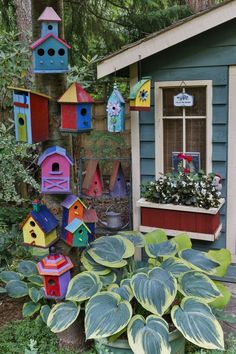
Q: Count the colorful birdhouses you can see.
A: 11